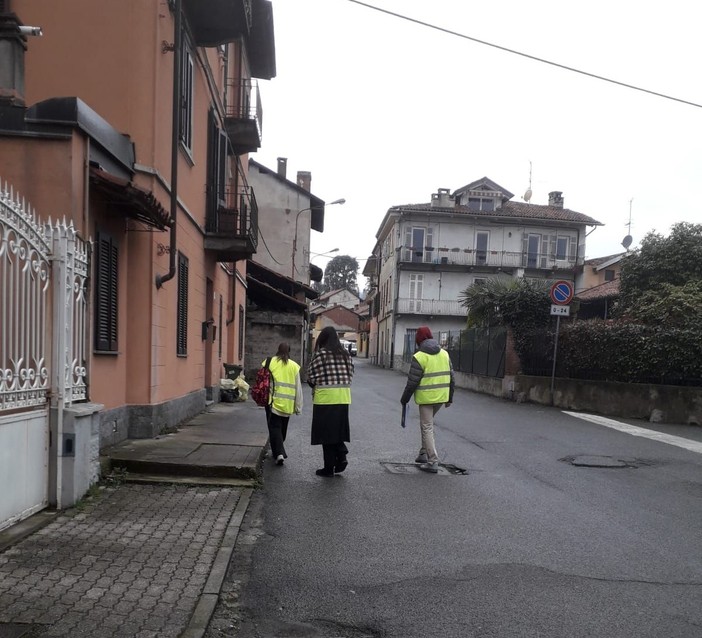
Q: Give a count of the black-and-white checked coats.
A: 1